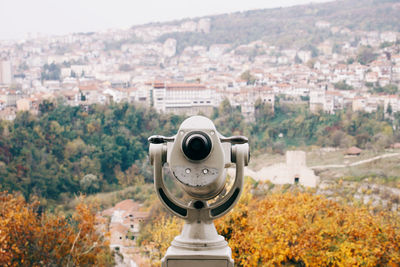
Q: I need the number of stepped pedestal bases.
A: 1